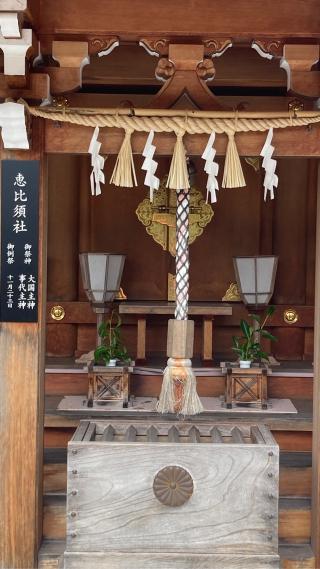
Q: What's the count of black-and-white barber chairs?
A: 0